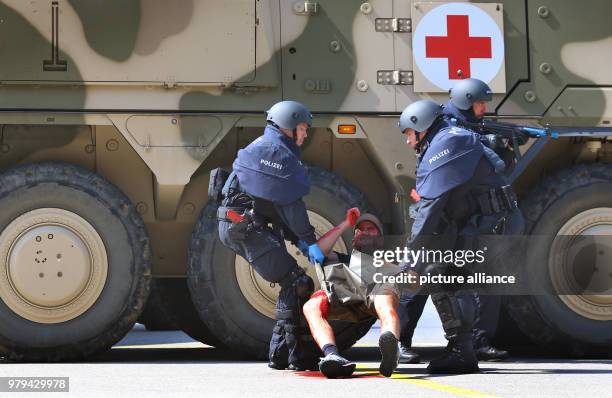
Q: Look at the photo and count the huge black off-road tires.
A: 3